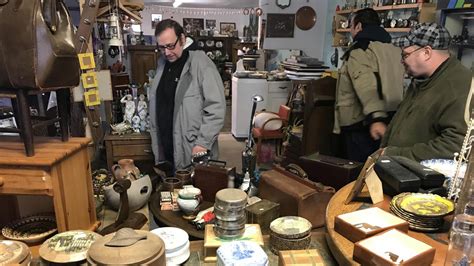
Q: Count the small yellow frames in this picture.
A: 3